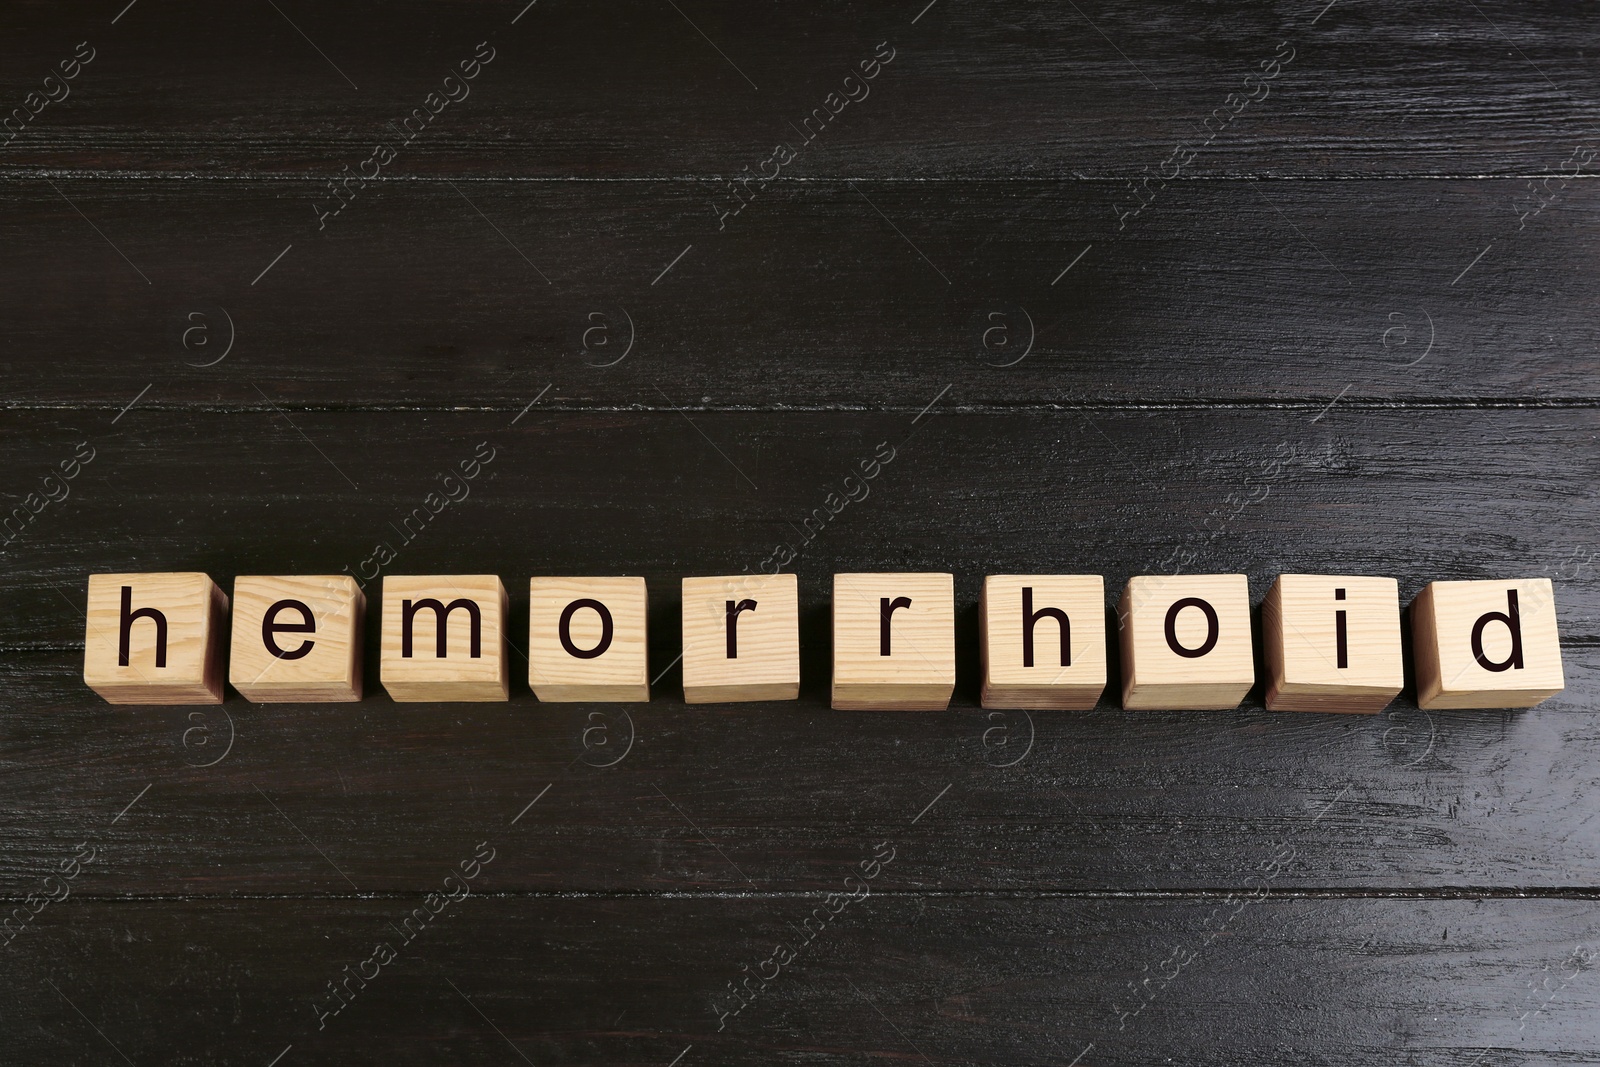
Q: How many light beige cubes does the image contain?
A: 10